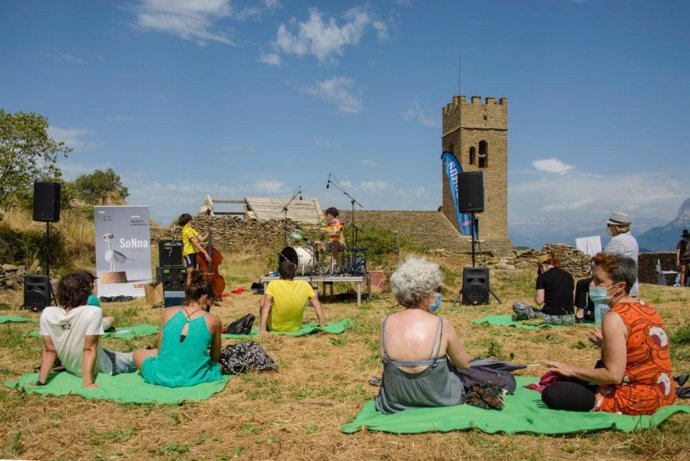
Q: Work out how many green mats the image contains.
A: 6